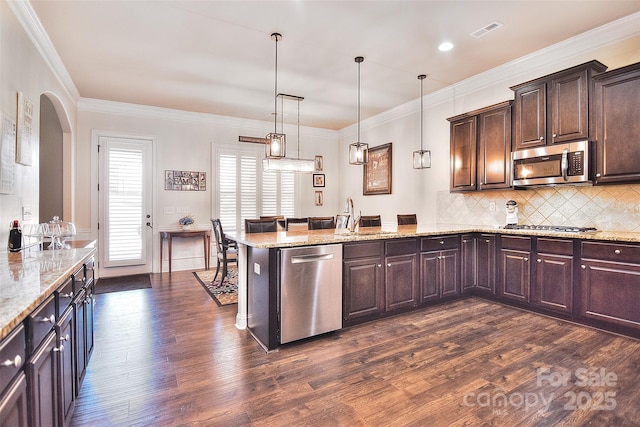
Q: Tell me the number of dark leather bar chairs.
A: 4